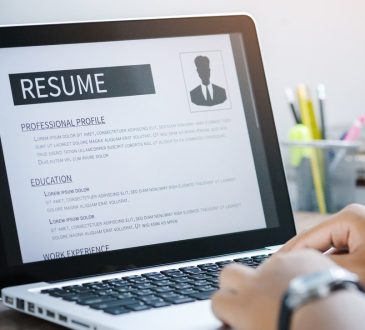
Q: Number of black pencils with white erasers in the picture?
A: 2